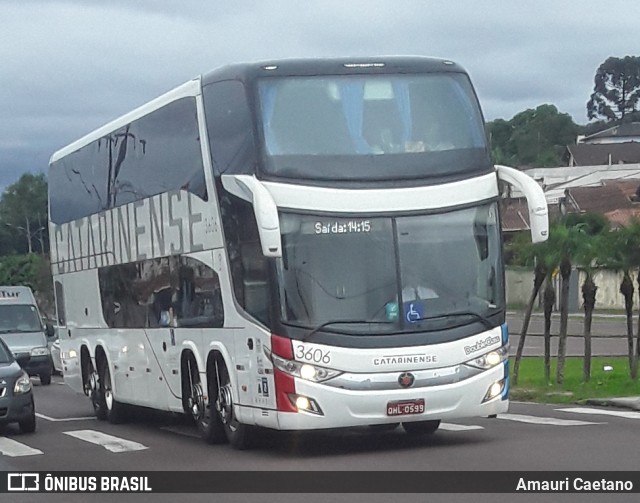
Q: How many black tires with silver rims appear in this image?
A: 4